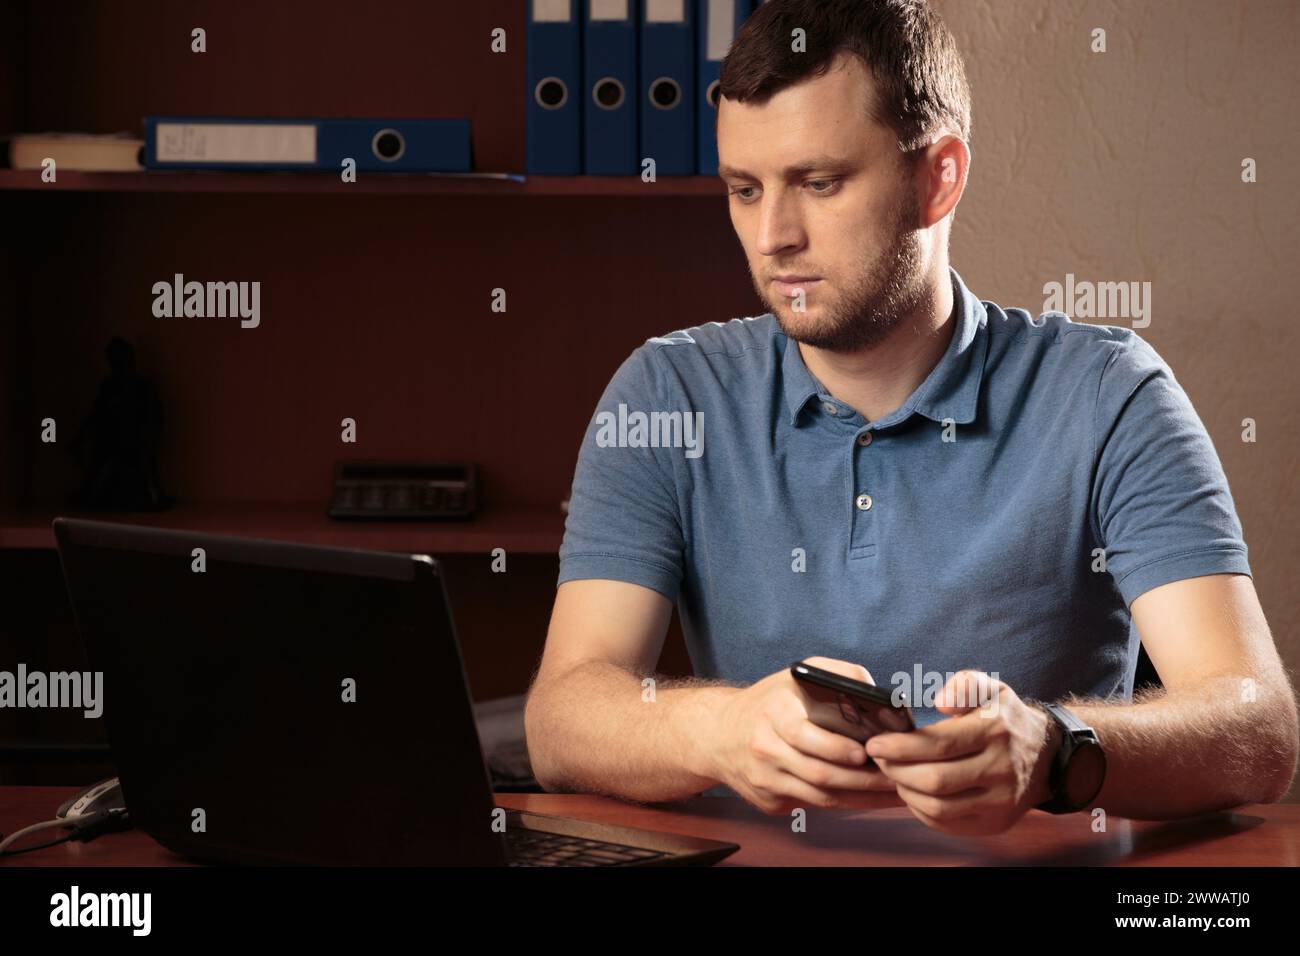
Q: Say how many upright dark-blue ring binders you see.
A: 4